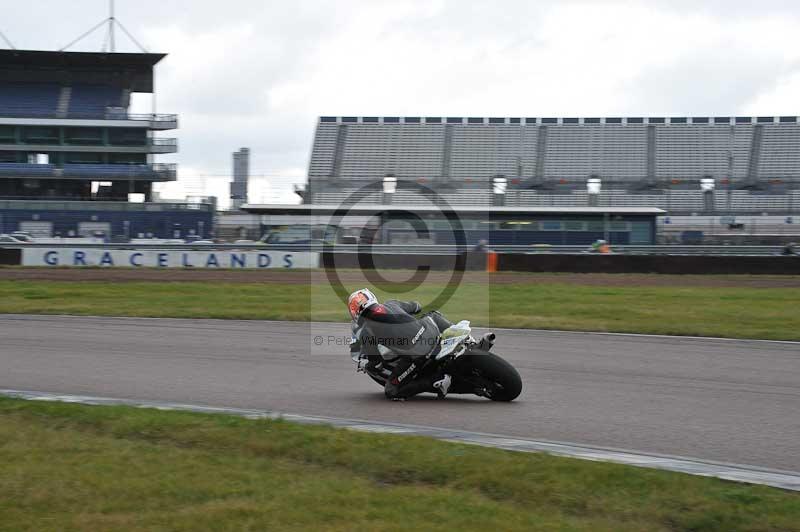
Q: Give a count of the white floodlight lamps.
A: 4